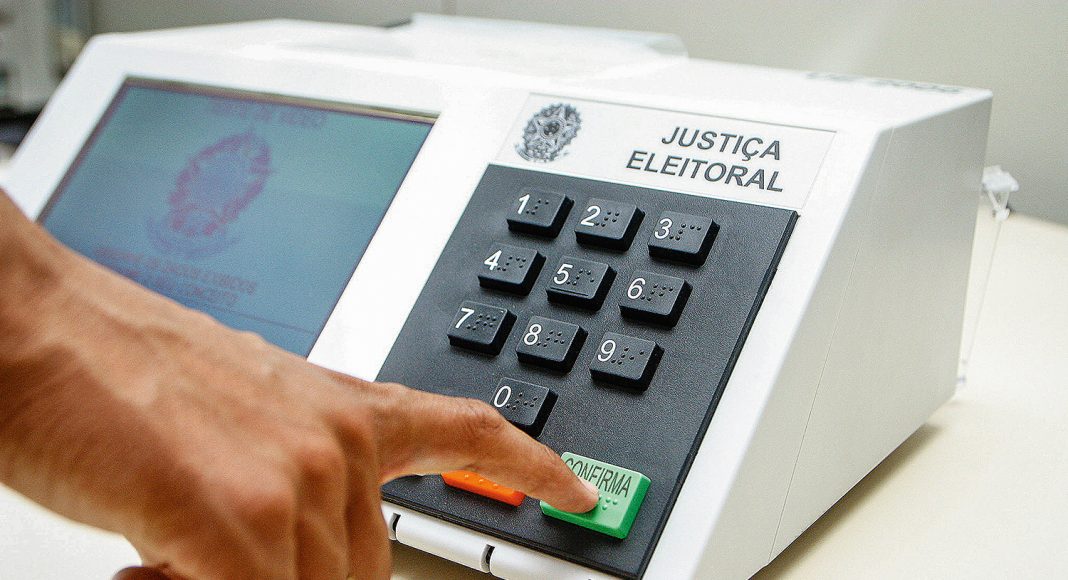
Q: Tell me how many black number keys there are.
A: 10